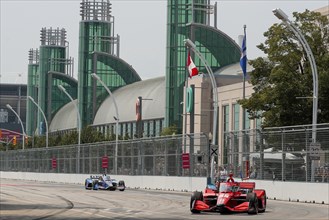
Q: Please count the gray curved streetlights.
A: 6